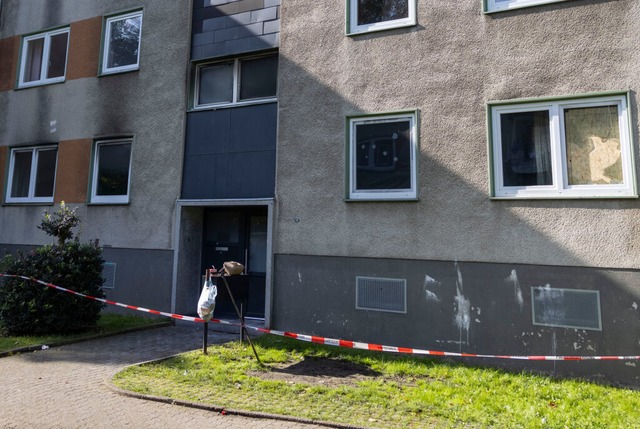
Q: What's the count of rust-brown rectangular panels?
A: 4